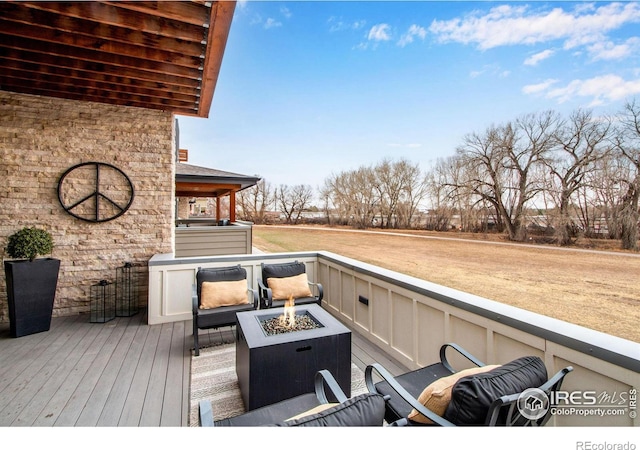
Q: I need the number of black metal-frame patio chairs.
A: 4